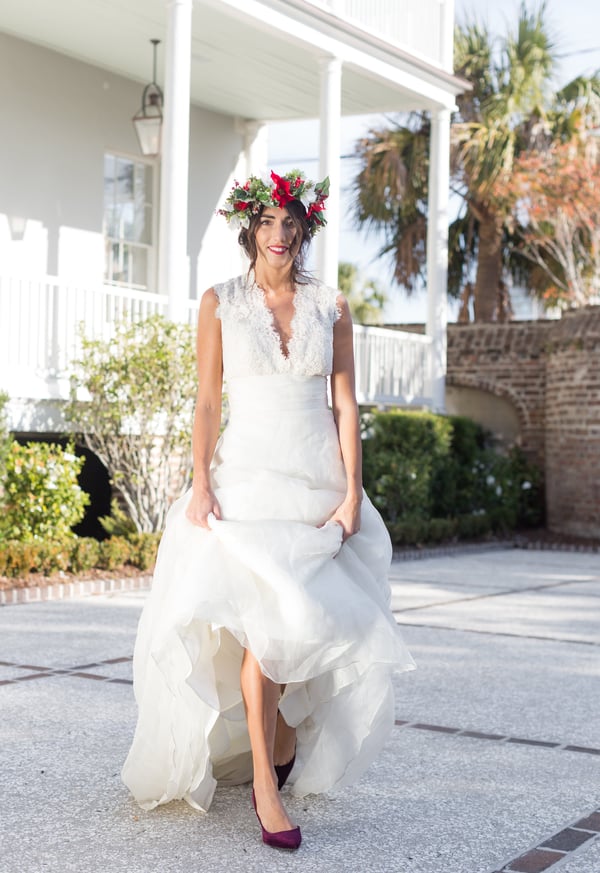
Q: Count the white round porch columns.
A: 3